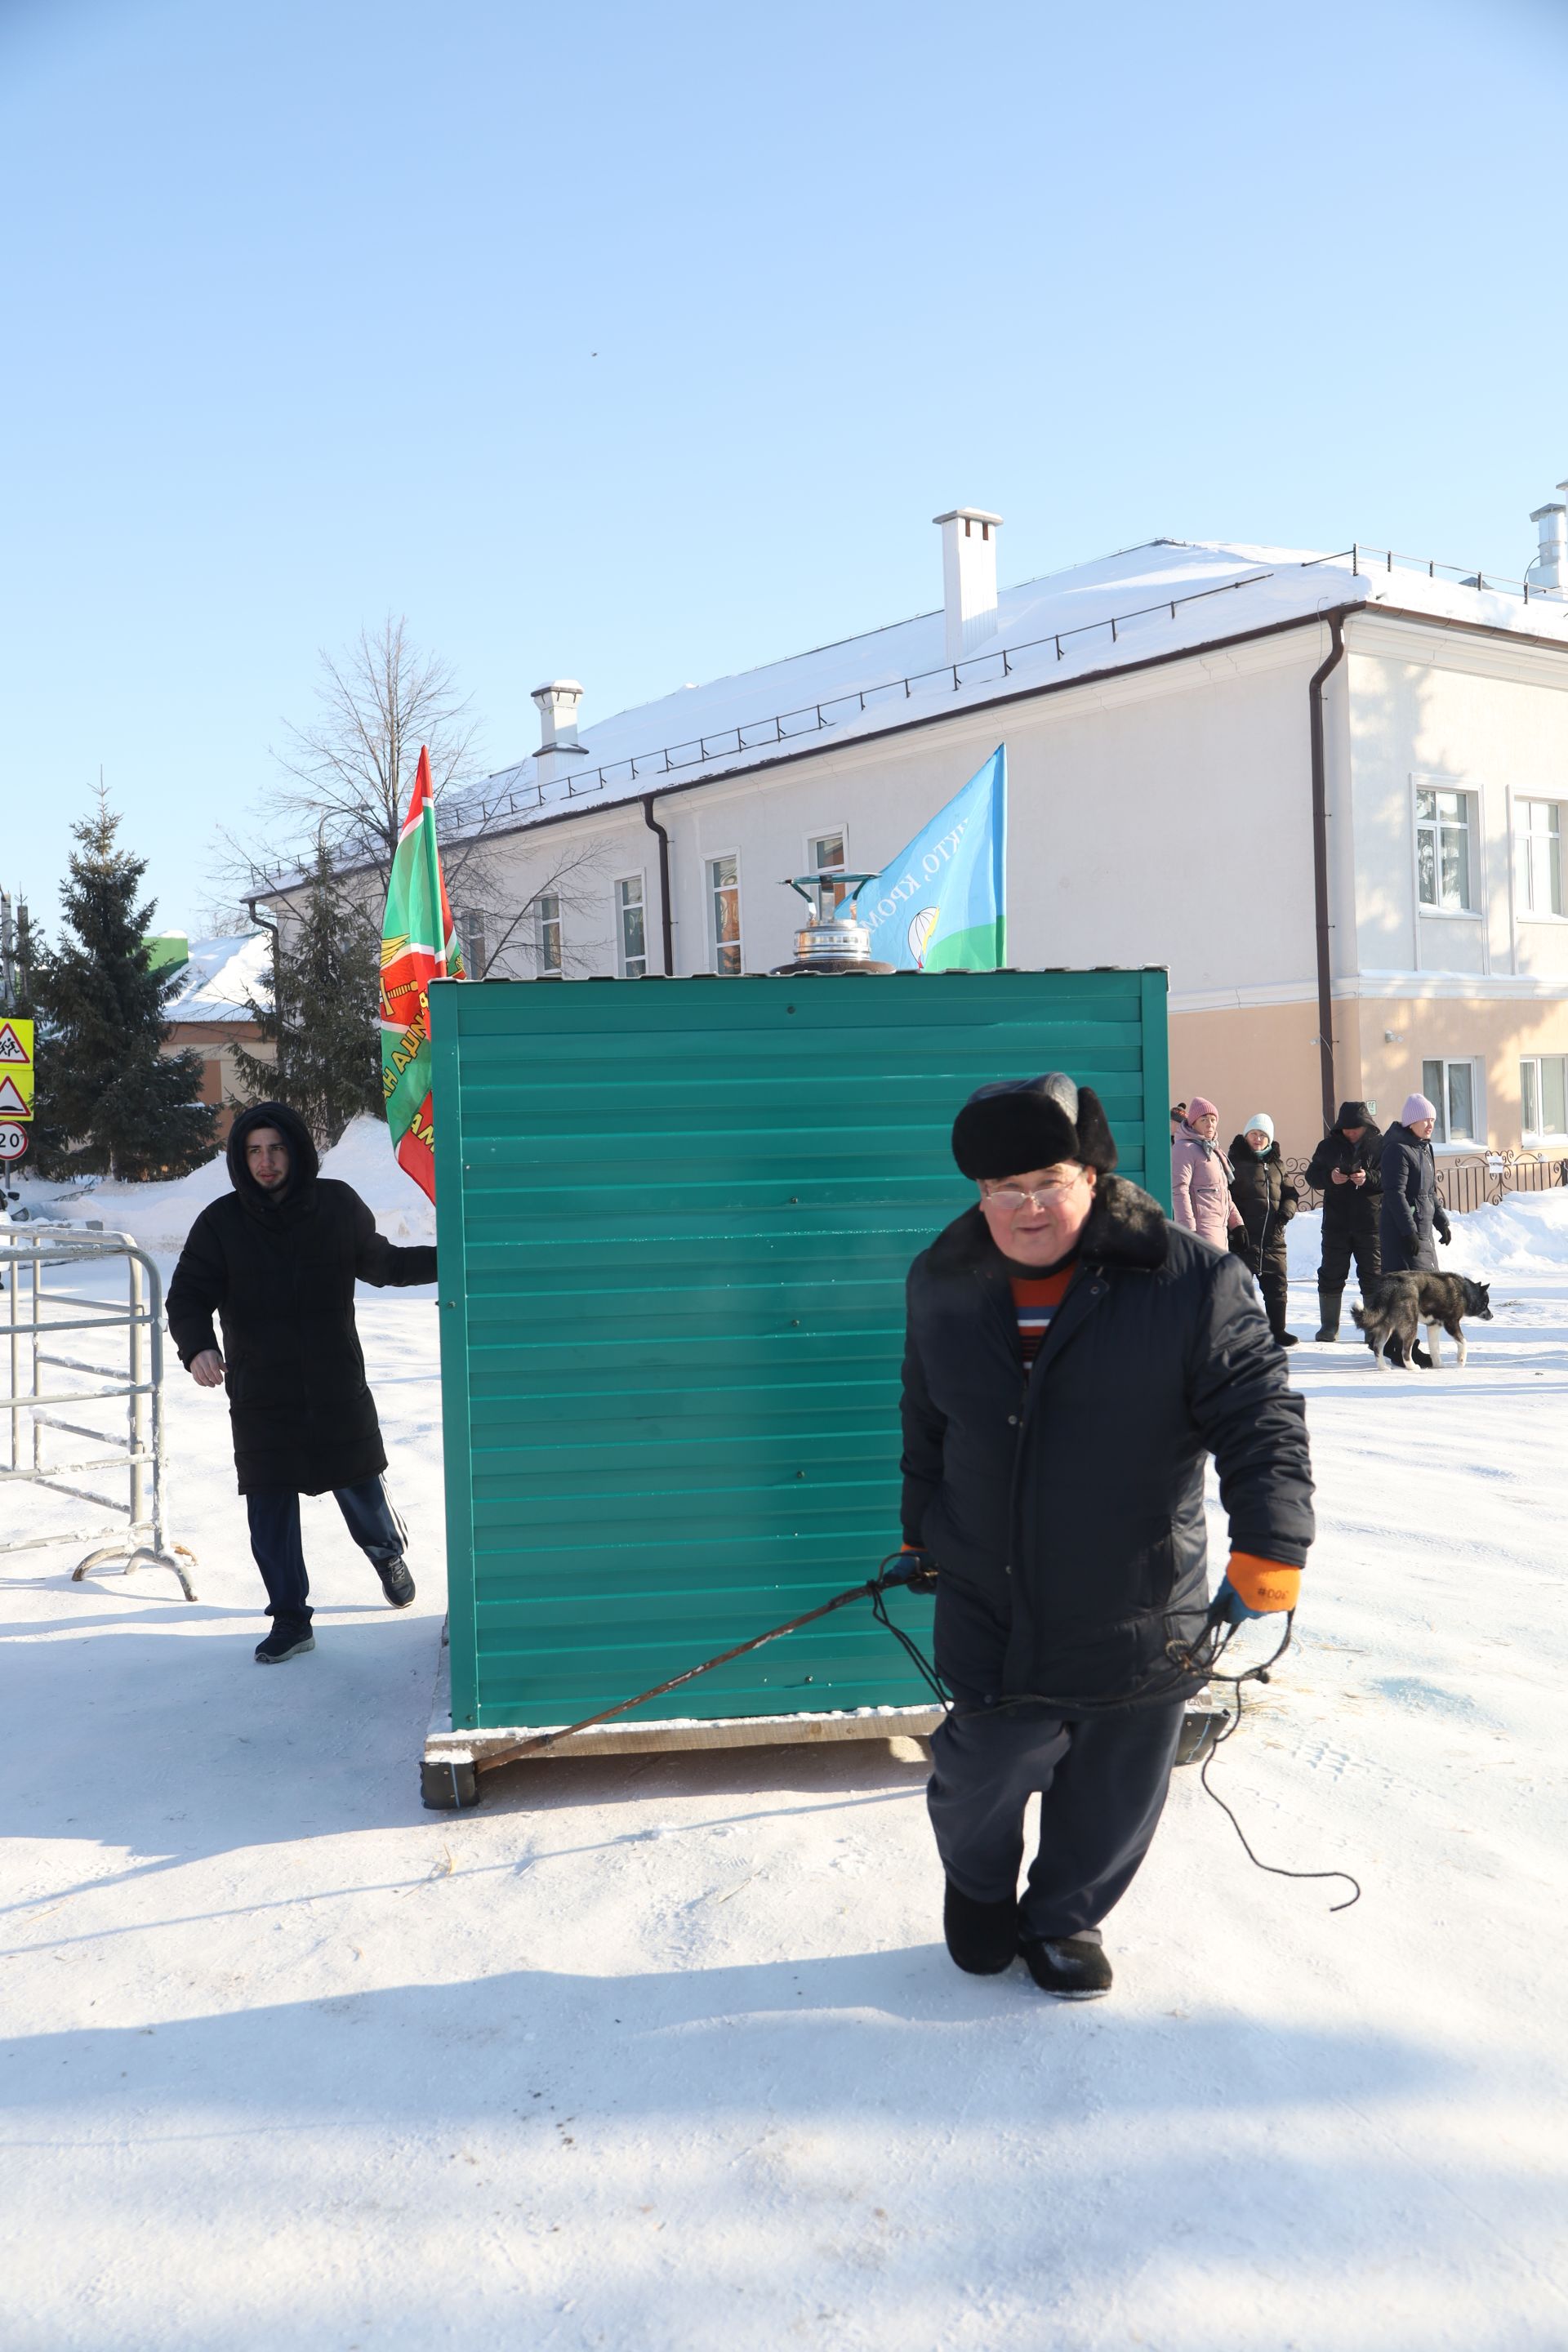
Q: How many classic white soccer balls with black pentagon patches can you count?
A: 0